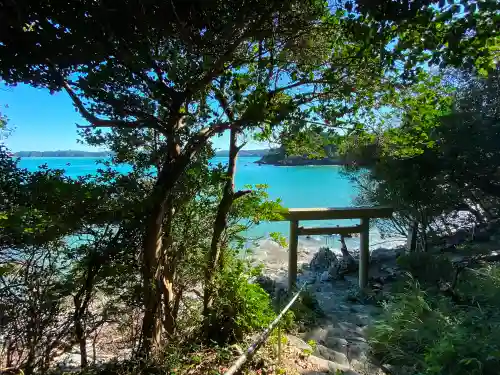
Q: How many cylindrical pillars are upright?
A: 2